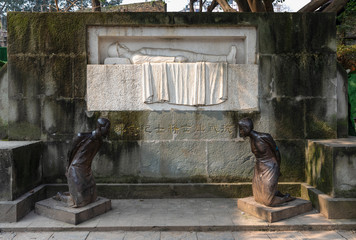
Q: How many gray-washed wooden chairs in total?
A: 0